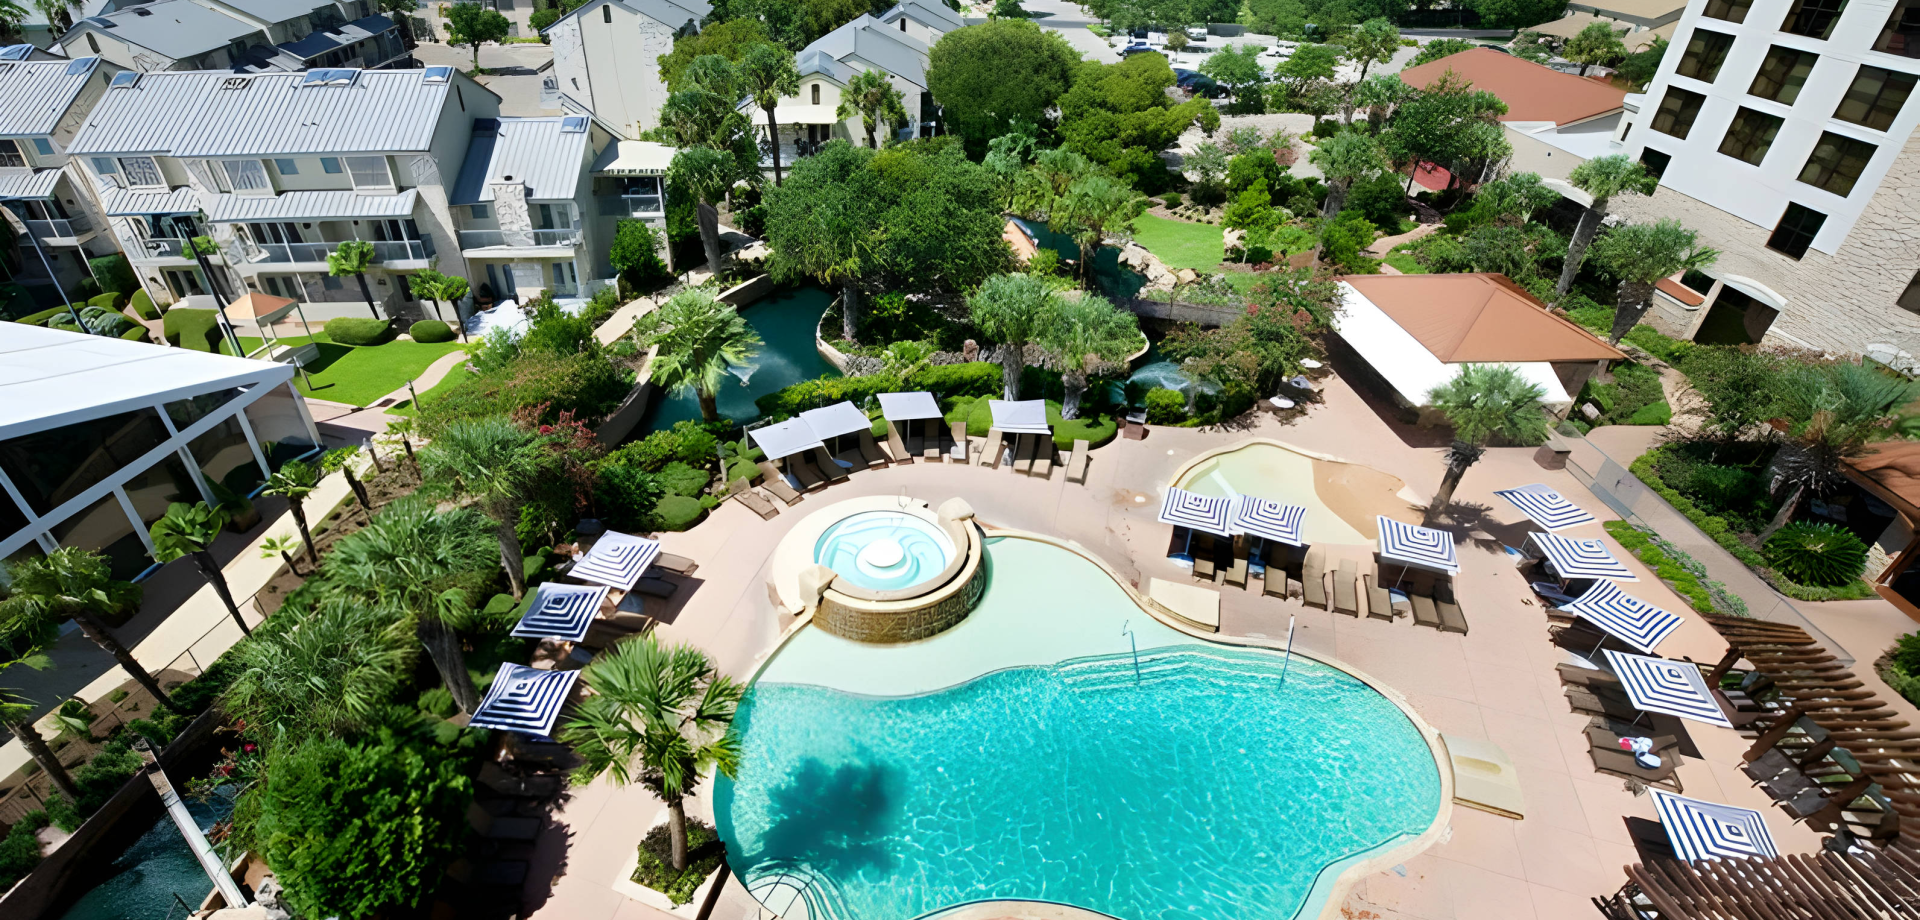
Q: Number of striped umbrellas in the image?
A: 11